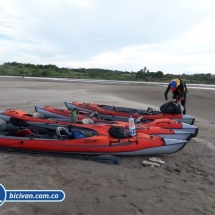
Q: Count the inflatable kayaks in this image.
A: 4